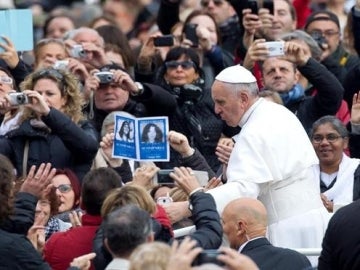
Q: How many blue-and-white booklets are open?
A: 1